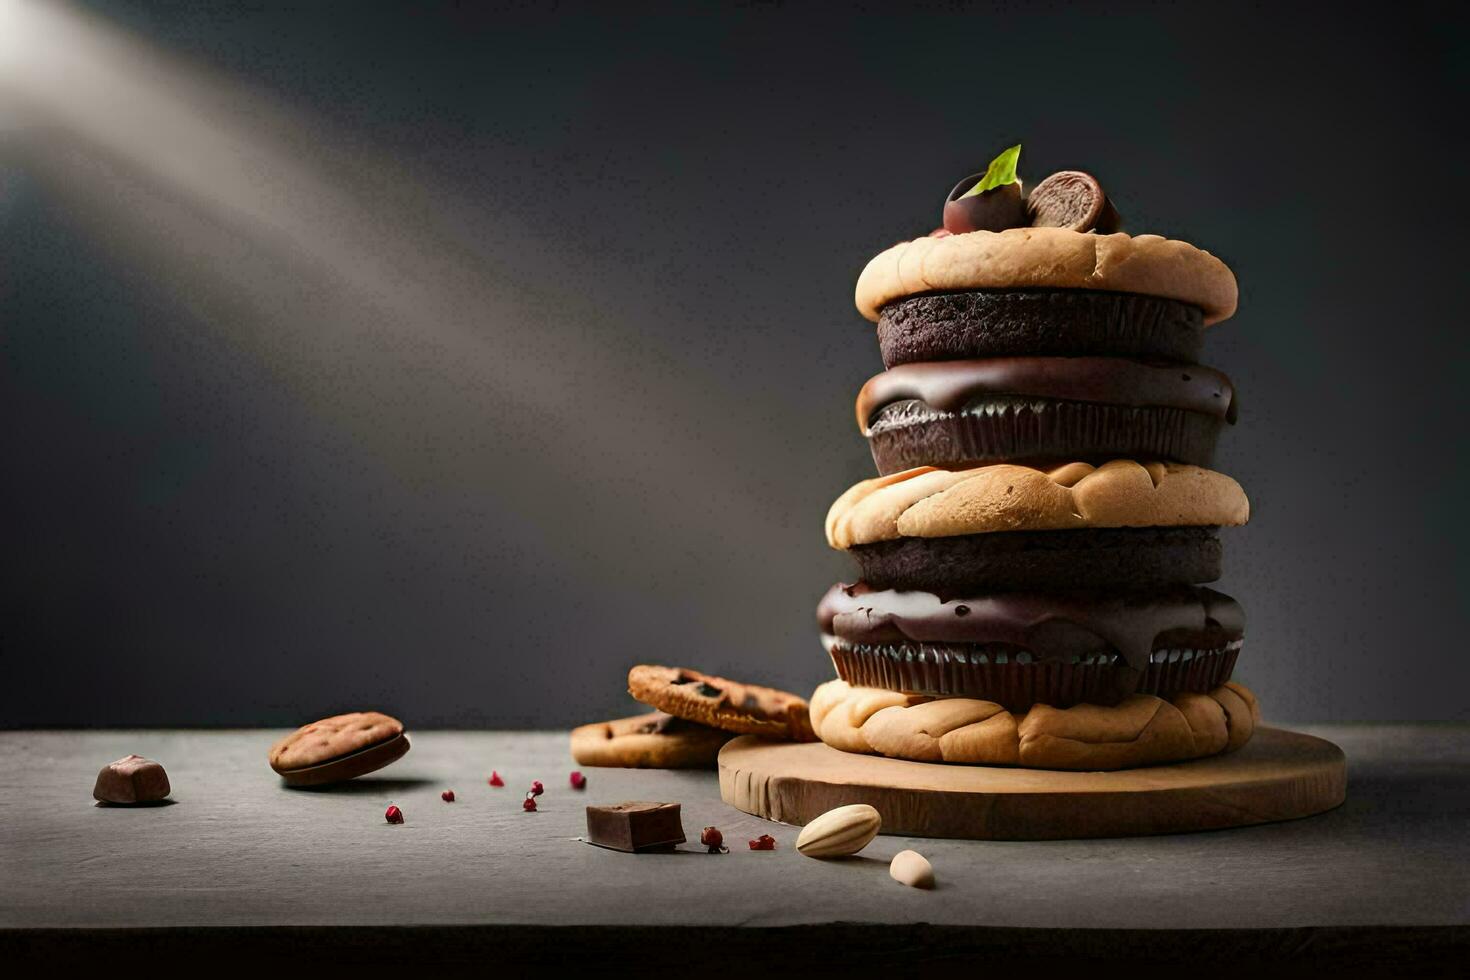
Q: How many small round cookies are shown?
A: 3